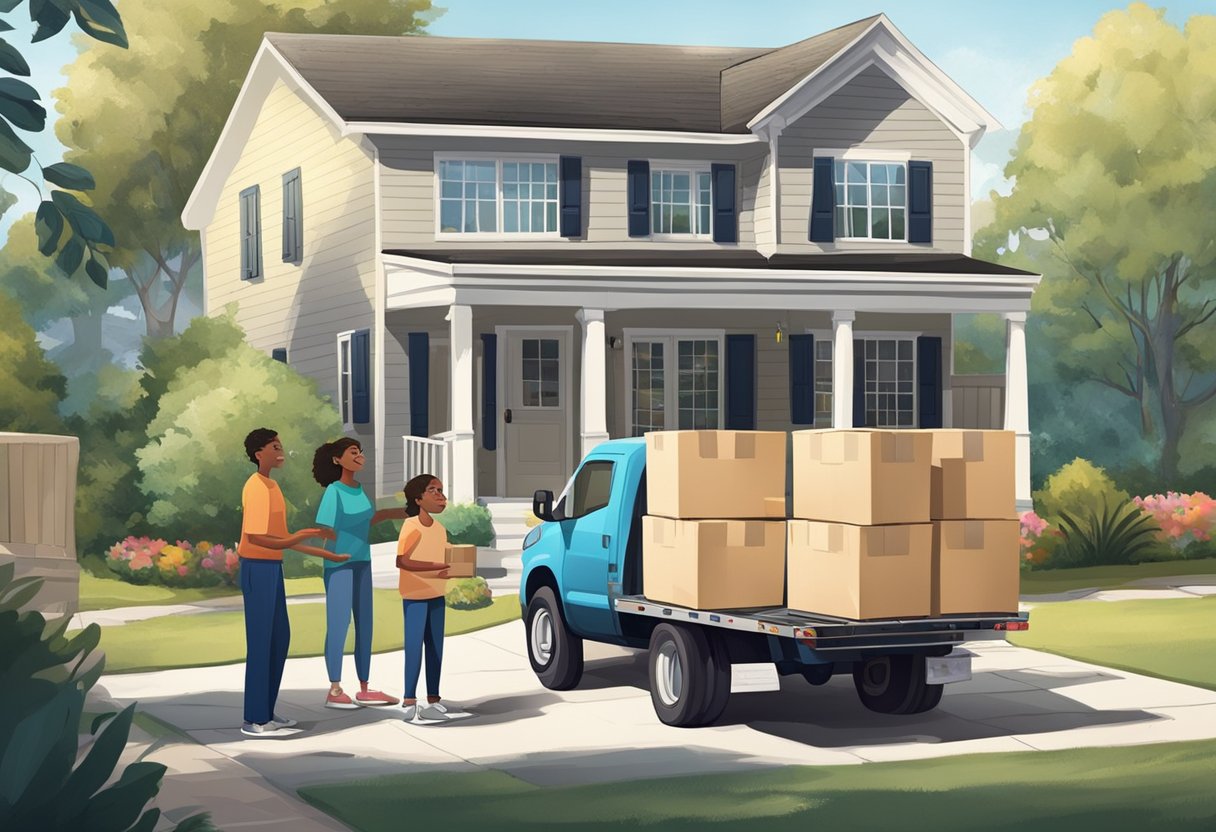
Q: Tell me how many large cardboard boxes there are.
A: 6